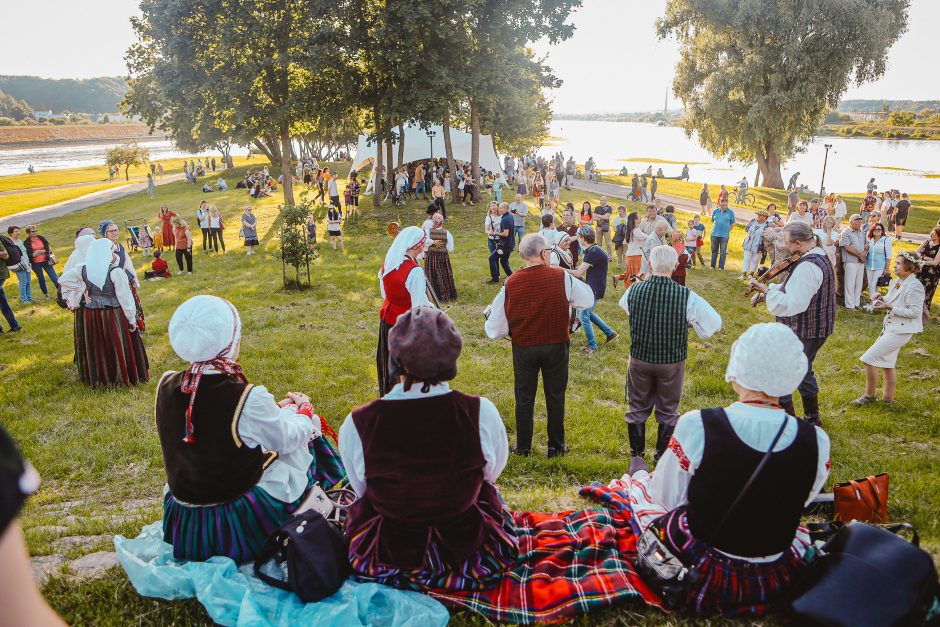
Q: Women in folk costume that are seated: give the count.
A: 3